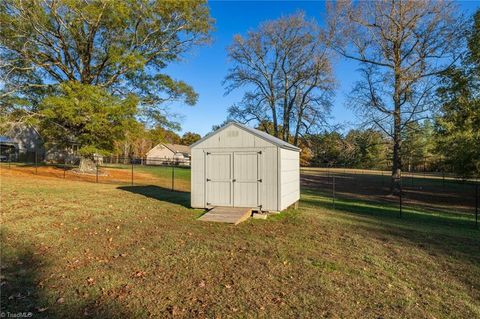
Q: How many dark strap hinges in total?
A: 6